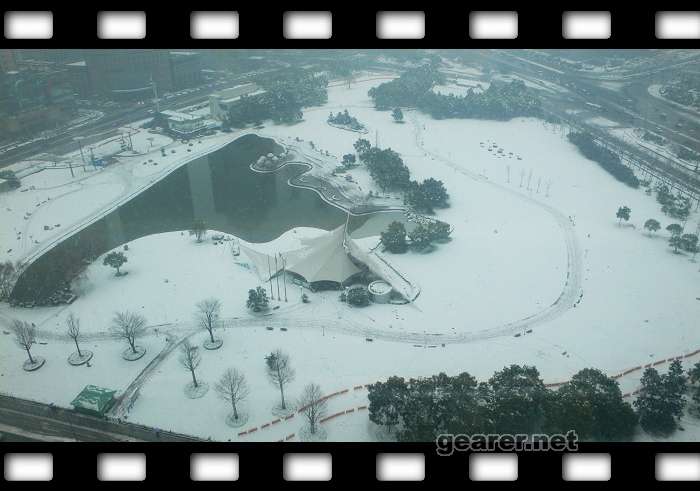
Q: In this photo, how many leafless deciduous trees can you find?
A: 8